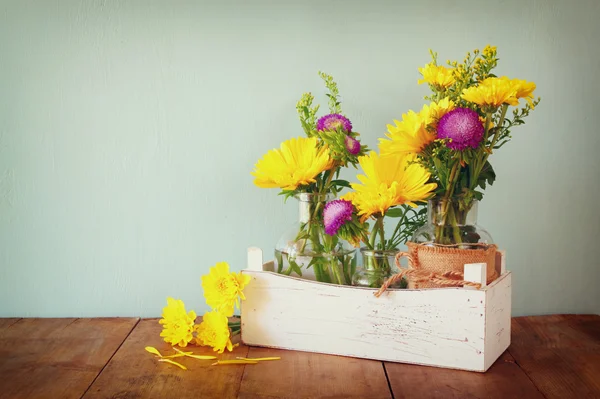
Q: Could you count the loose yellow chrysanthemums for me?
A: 3